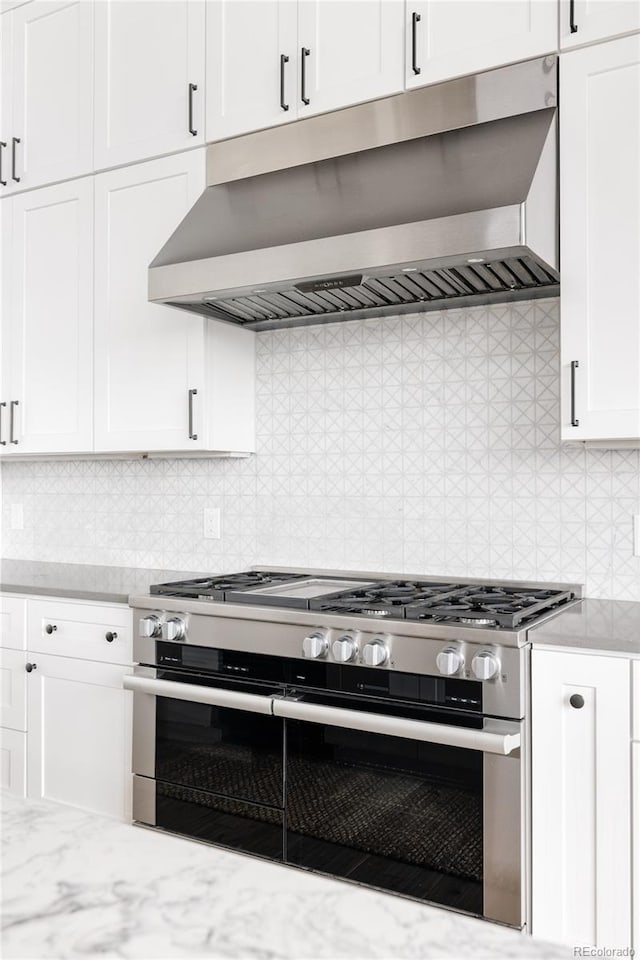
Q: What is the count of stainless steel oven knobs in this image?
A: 7